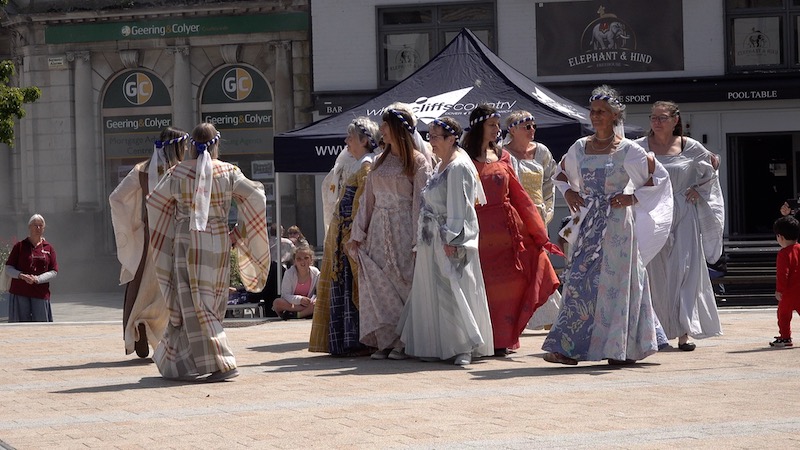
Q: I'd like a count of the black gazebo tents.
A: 1